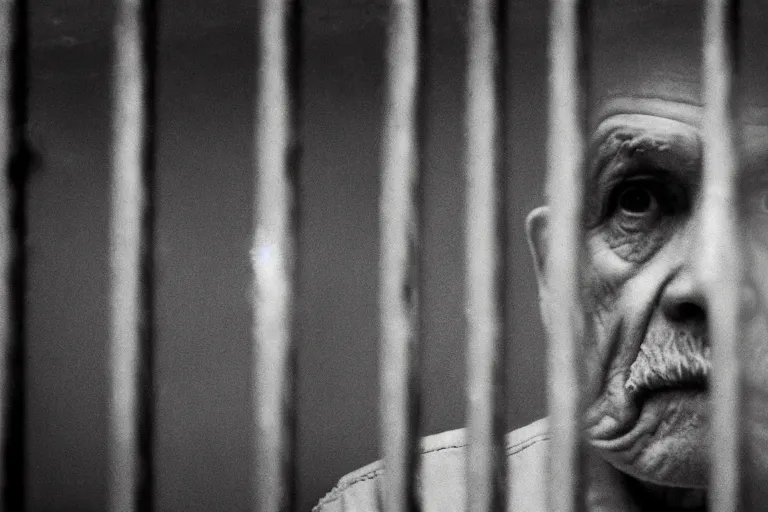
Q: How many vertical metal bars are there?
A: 7